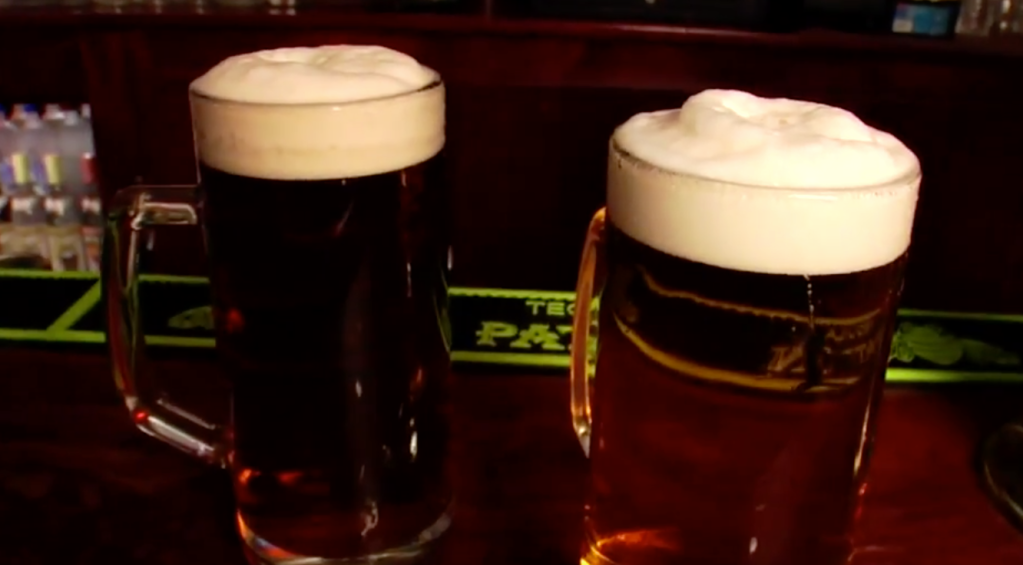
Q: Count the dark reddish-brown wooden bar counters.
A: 1